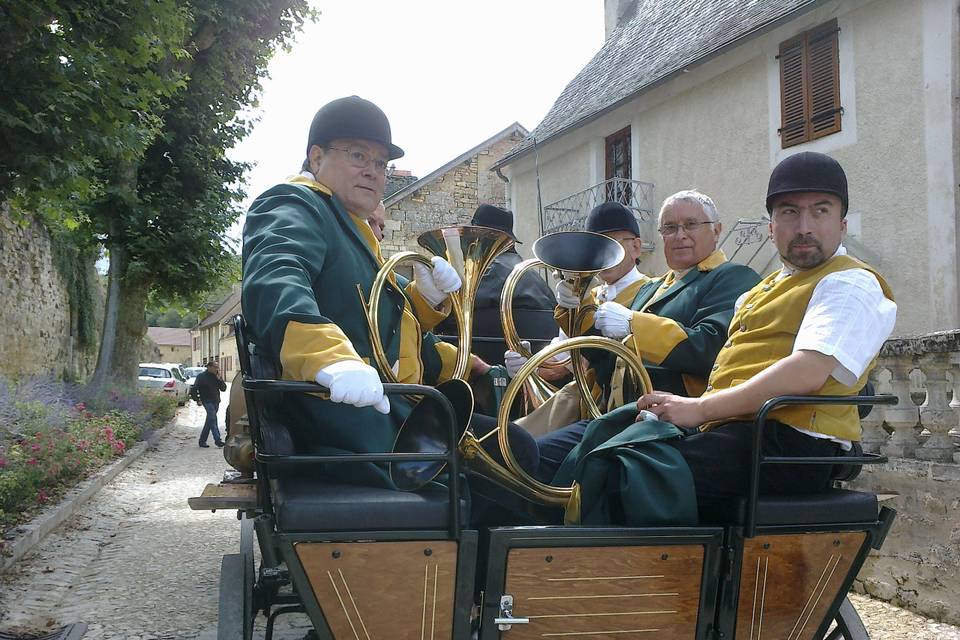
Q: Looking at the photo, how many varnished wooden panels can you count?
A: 3